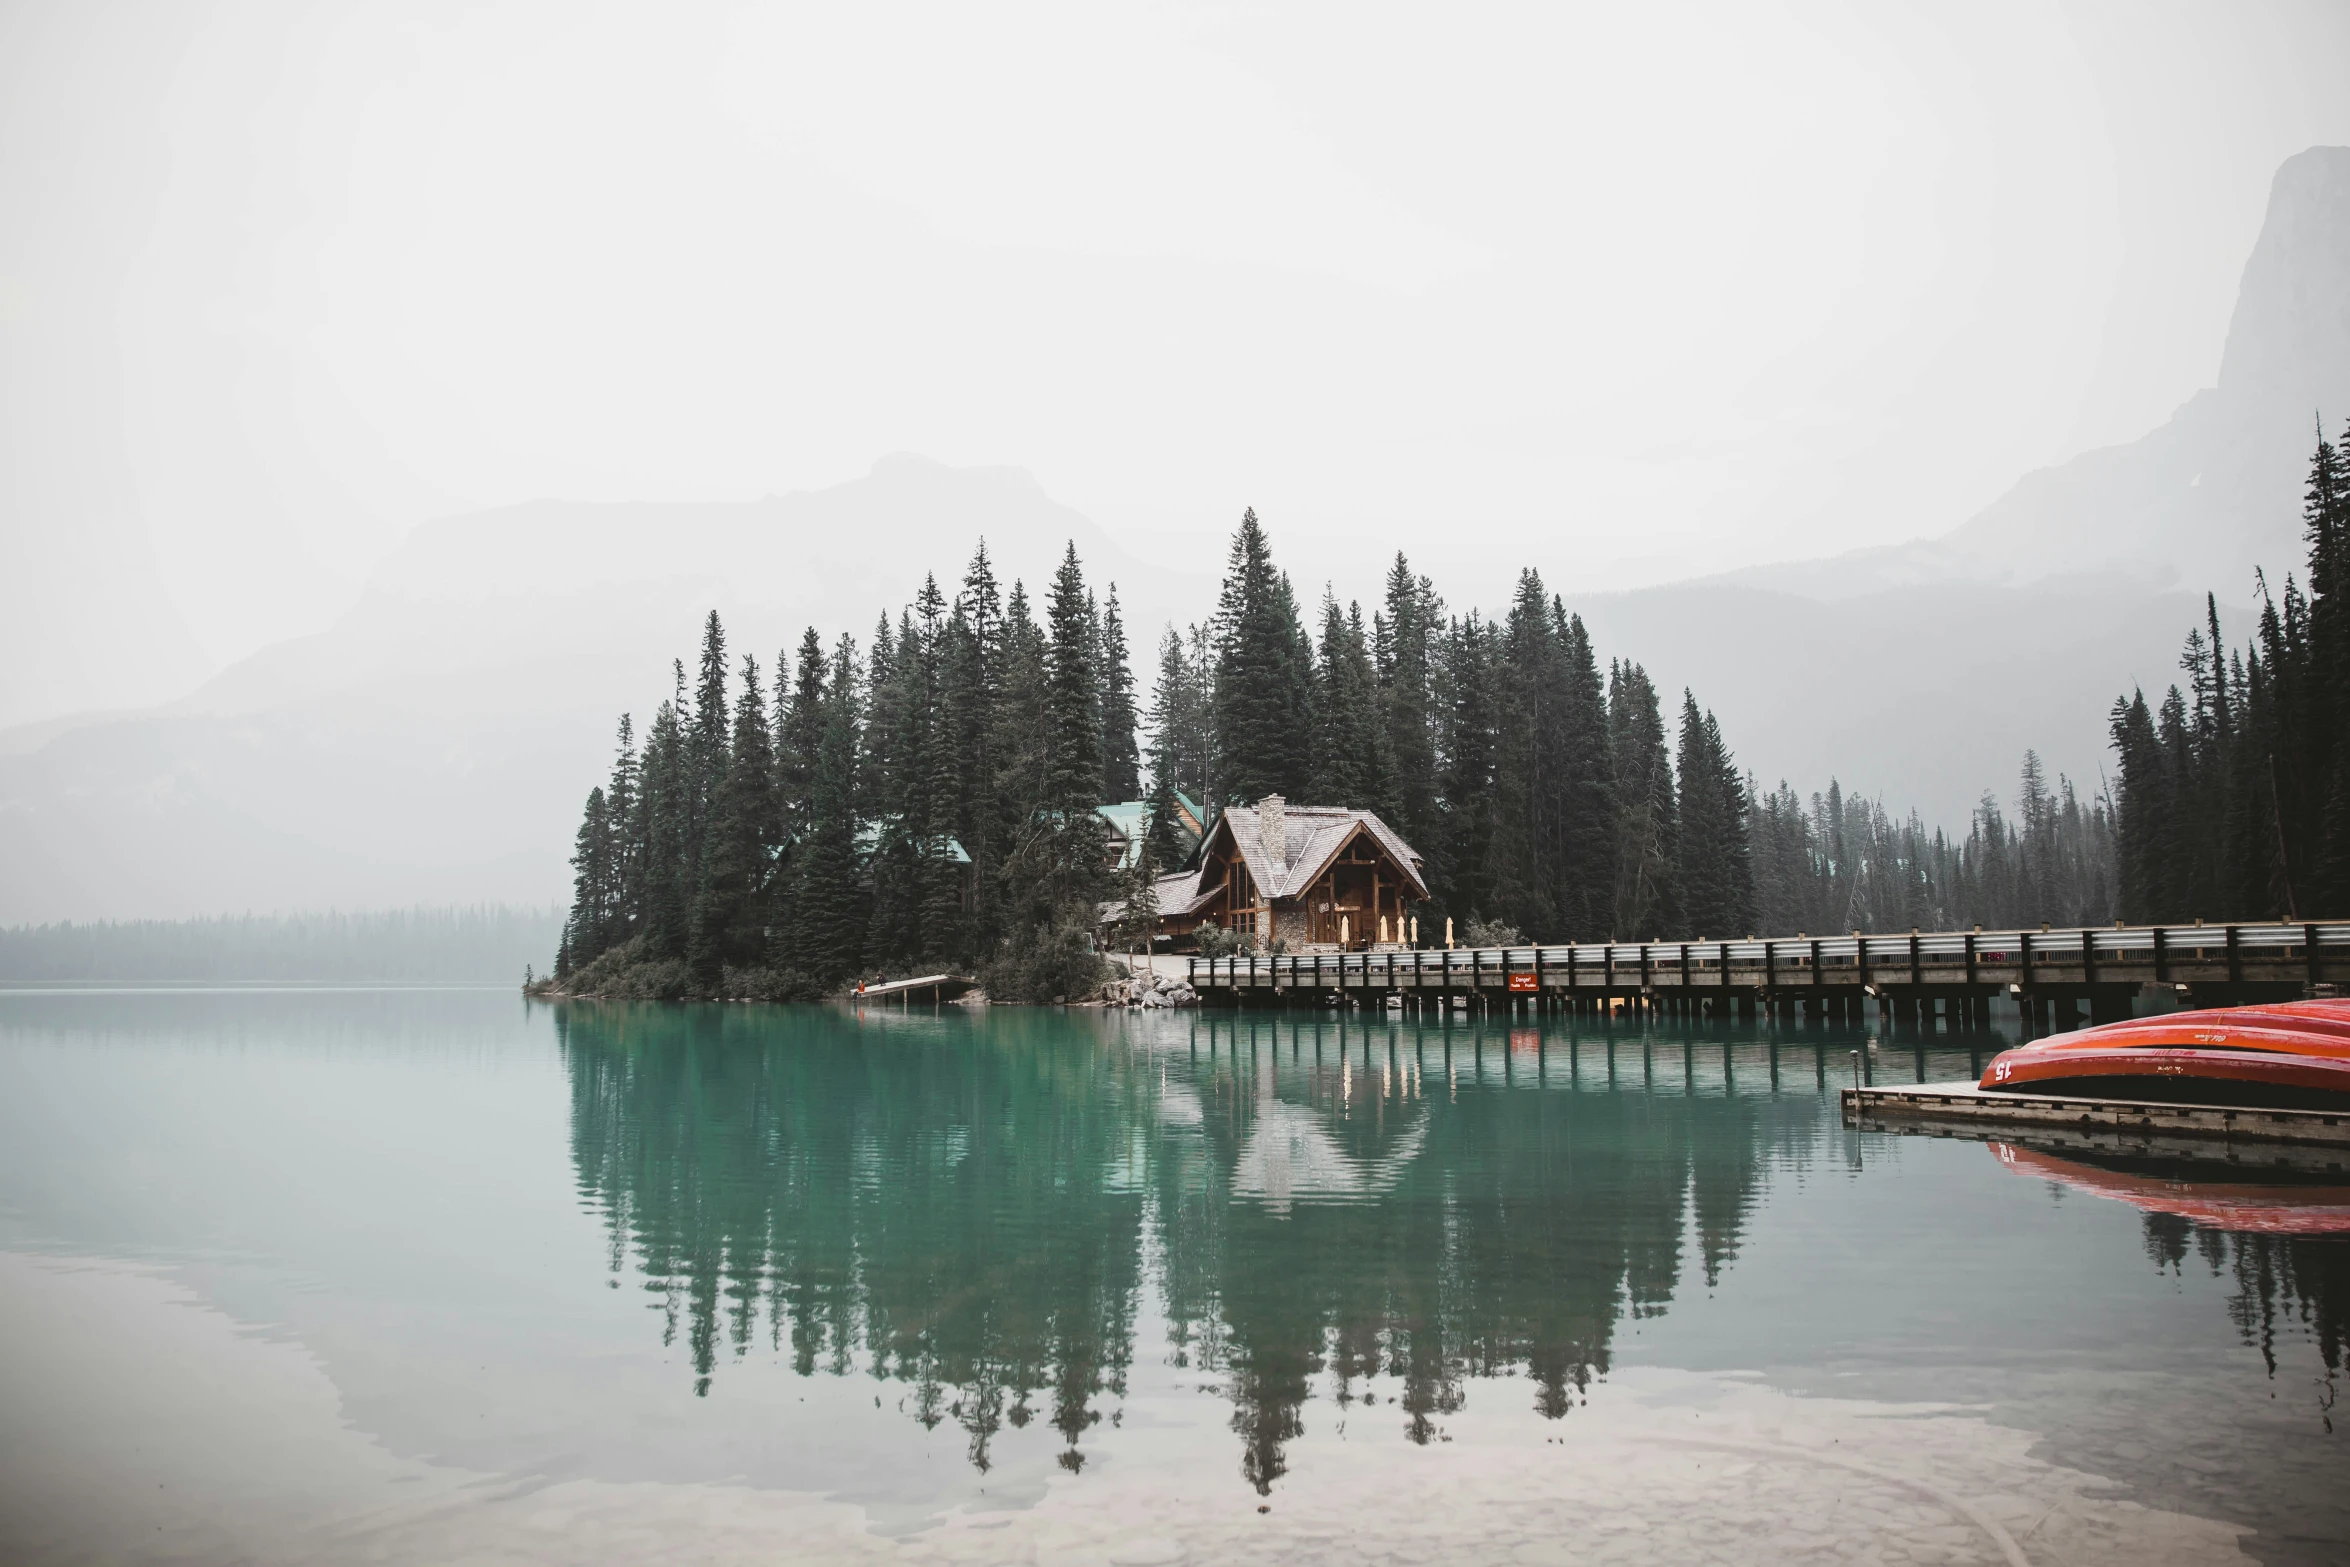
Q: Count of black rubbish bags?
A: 0